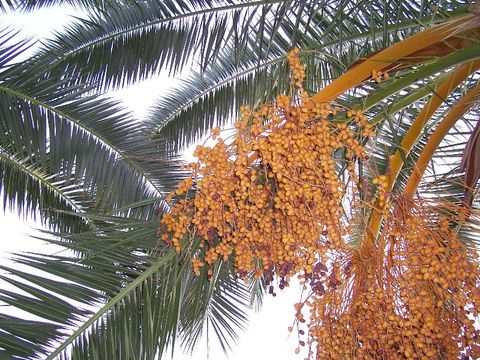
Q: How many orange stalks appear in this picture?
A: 3